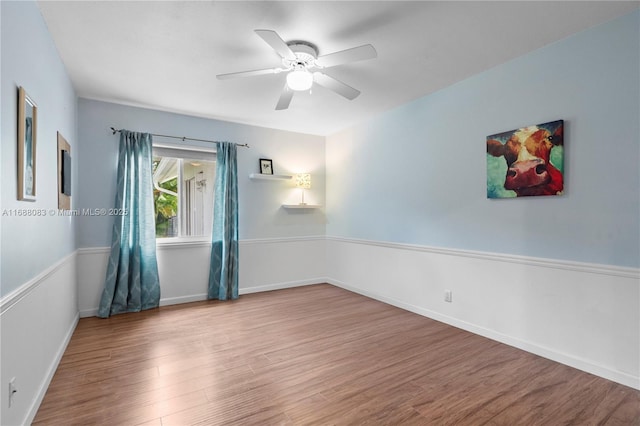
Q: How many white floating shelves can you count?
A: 2